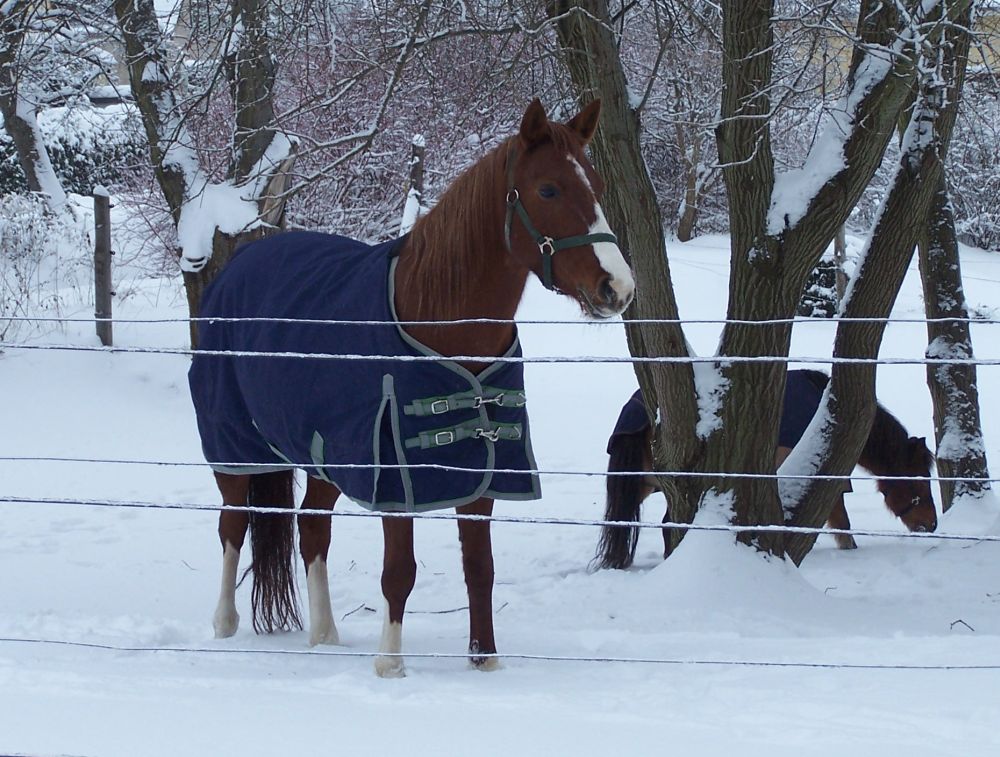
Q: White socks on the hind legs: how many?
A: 2